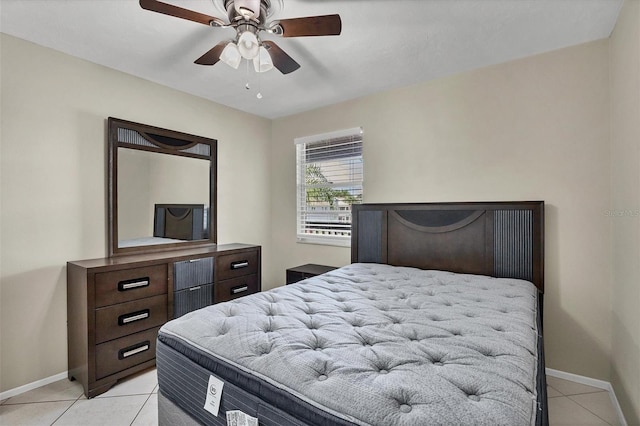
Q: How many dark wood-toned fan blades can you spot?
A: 4